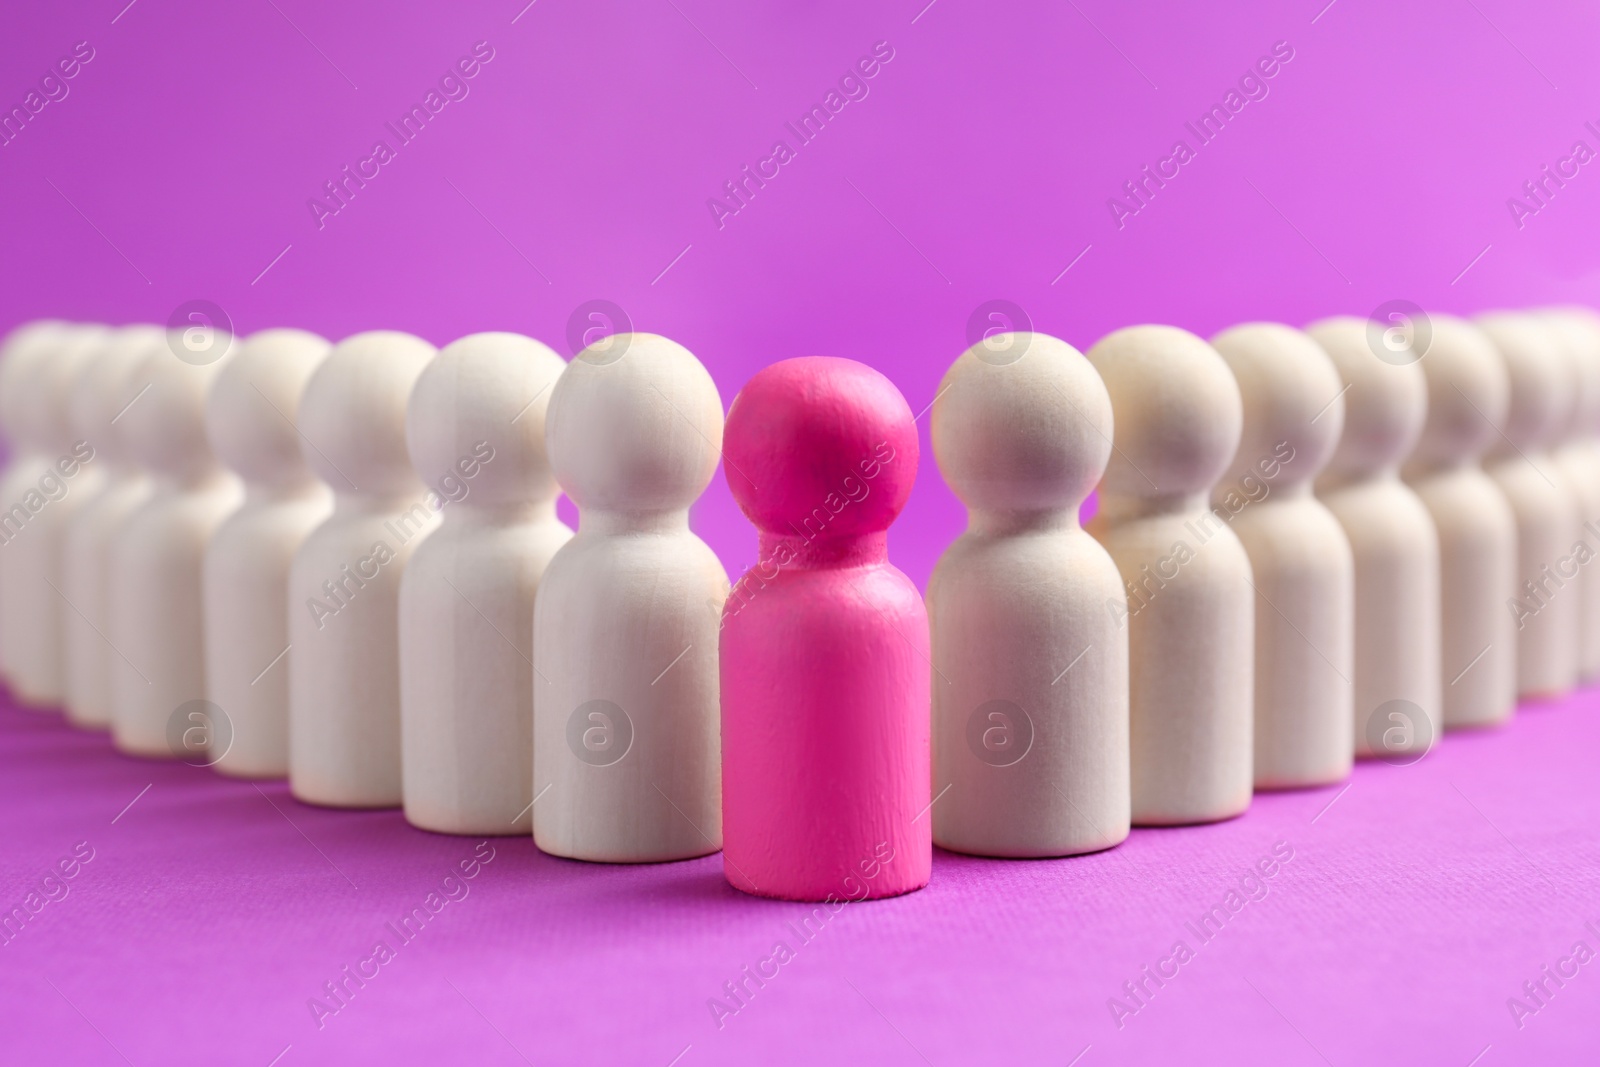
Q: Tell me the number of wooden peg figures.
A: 15